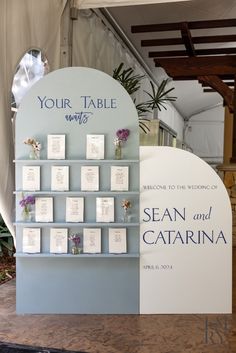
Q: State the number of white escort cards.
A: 13